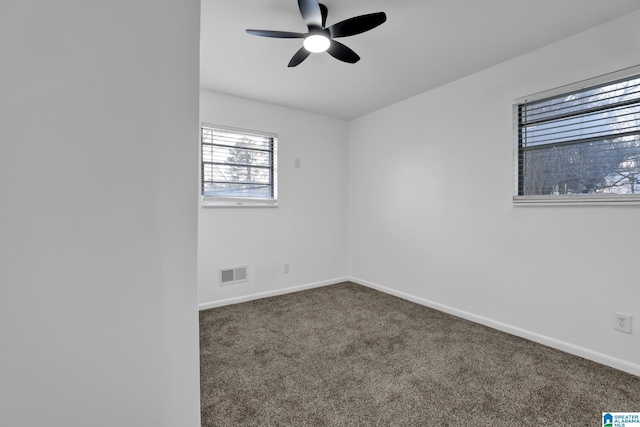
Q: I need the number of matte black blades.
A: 5